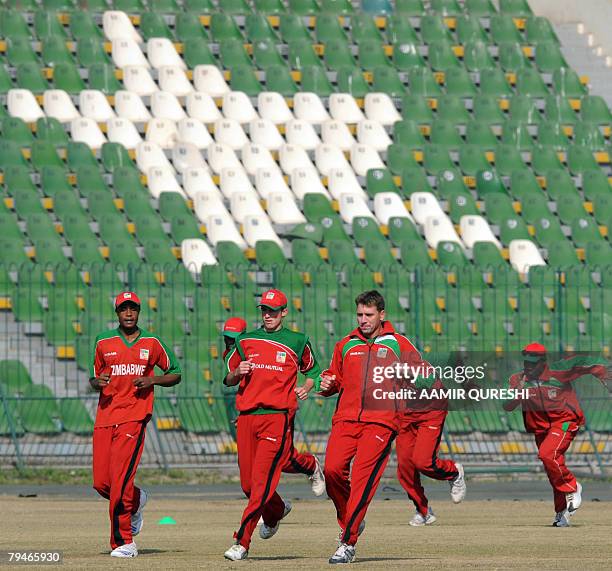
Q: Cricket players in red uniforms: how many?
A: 6